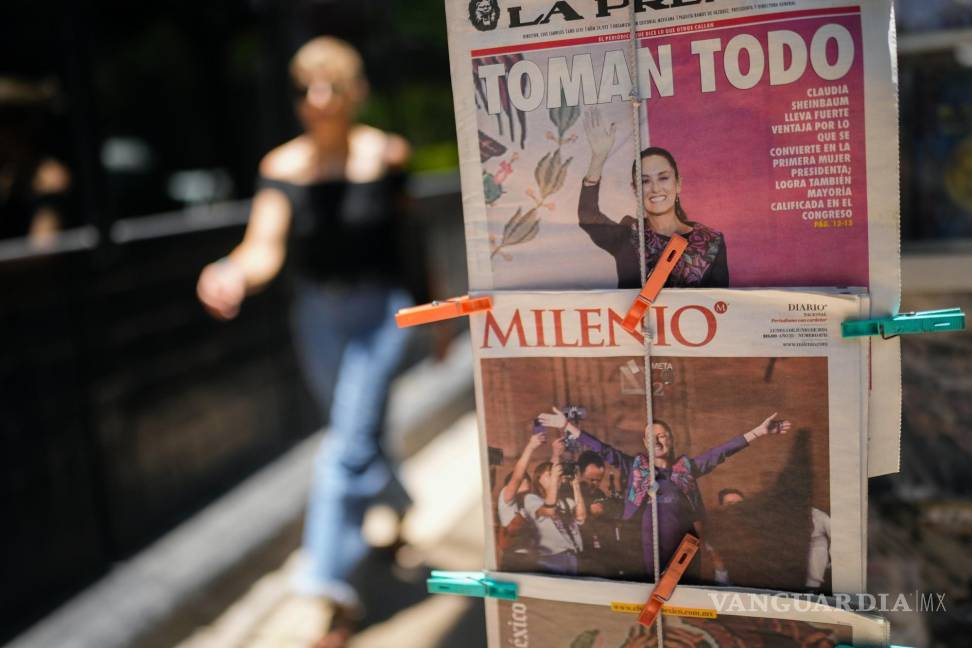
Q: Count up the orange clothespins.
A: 3